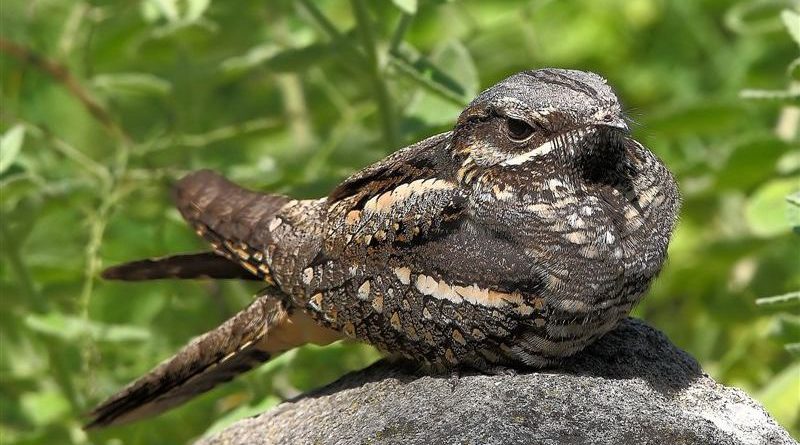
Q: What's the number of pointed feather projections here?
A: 3